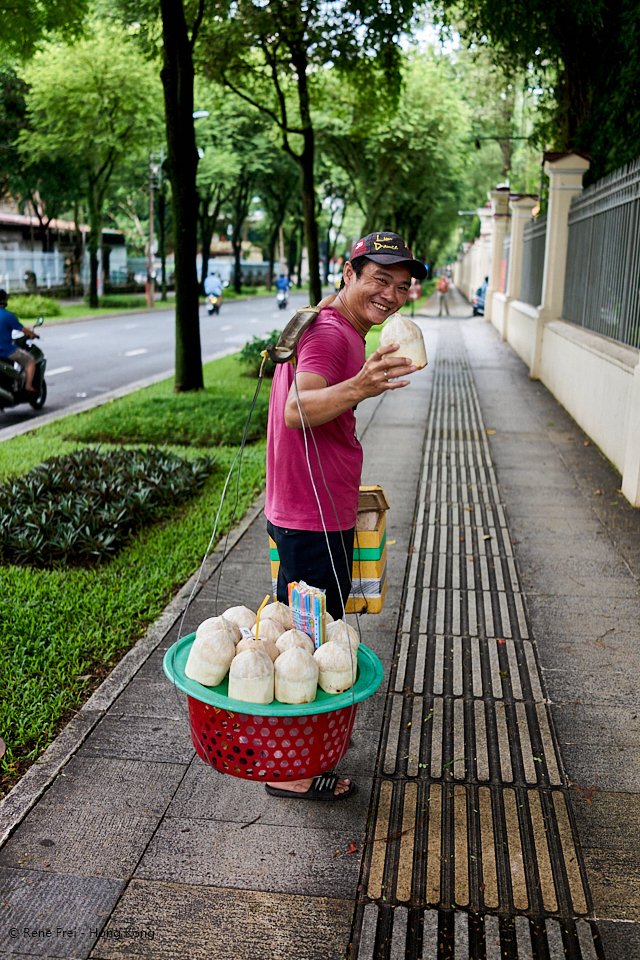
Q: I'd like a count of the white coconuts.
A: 13